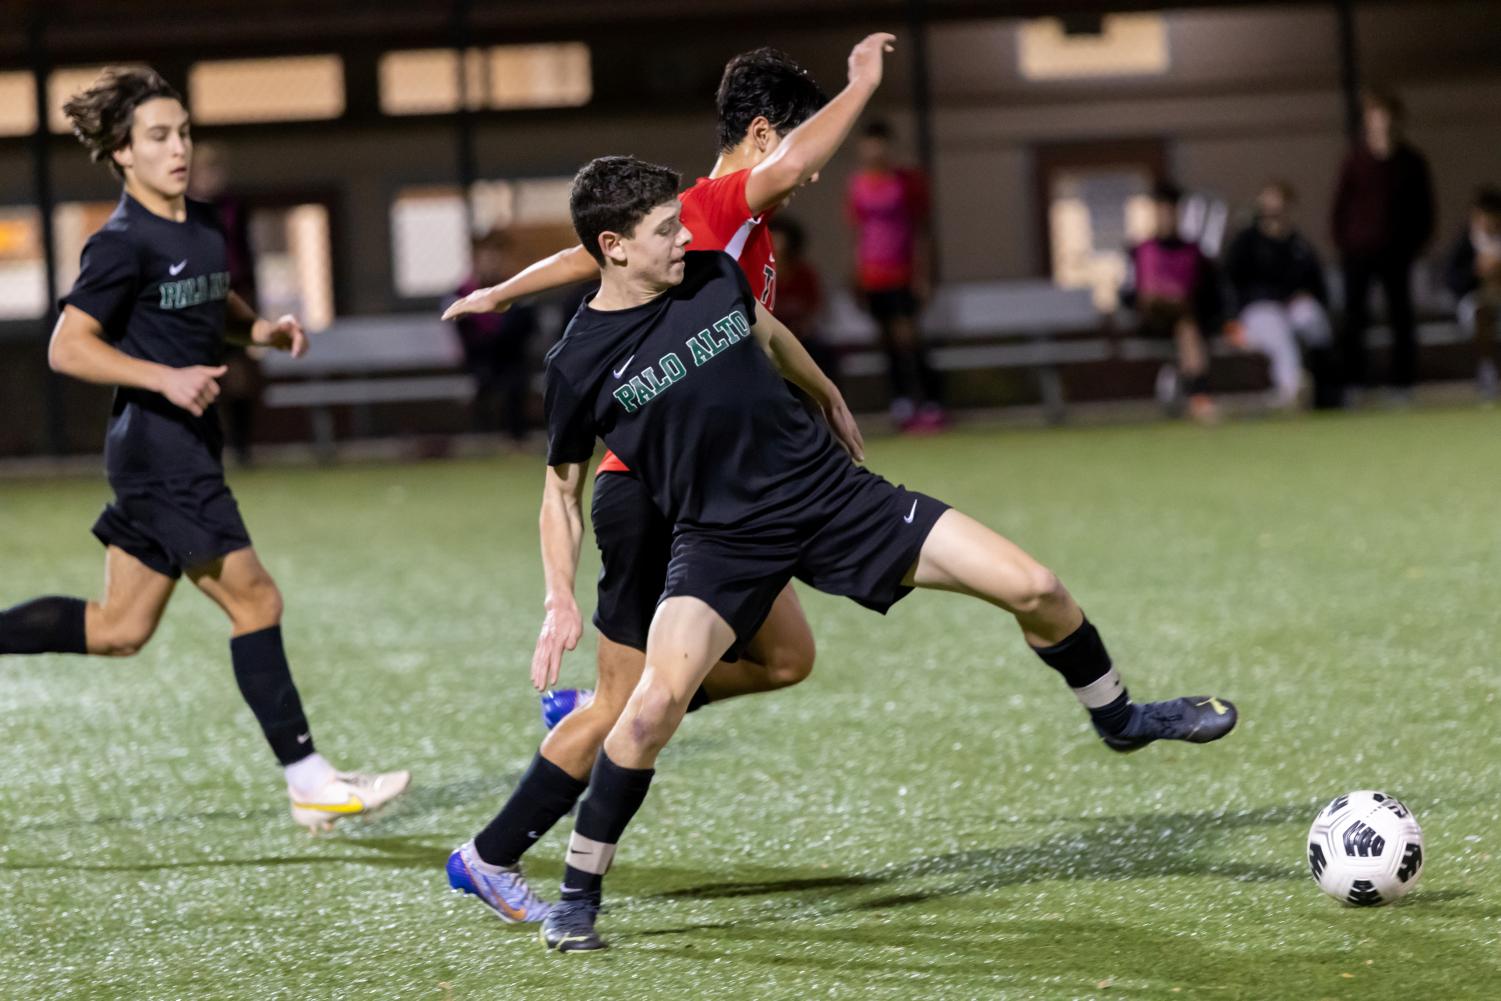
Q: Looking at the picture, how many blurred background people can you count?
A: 8